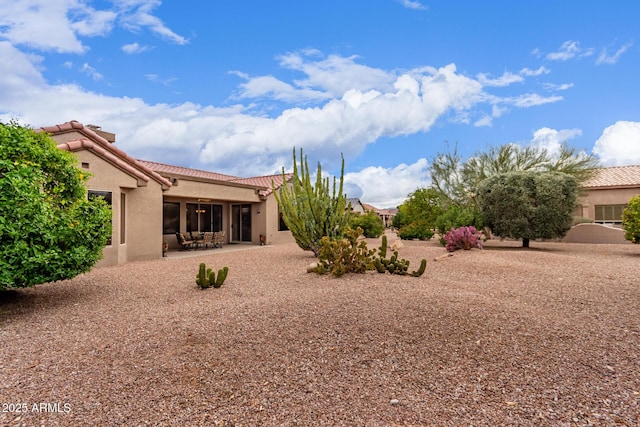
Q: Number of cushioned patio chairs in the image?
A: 6